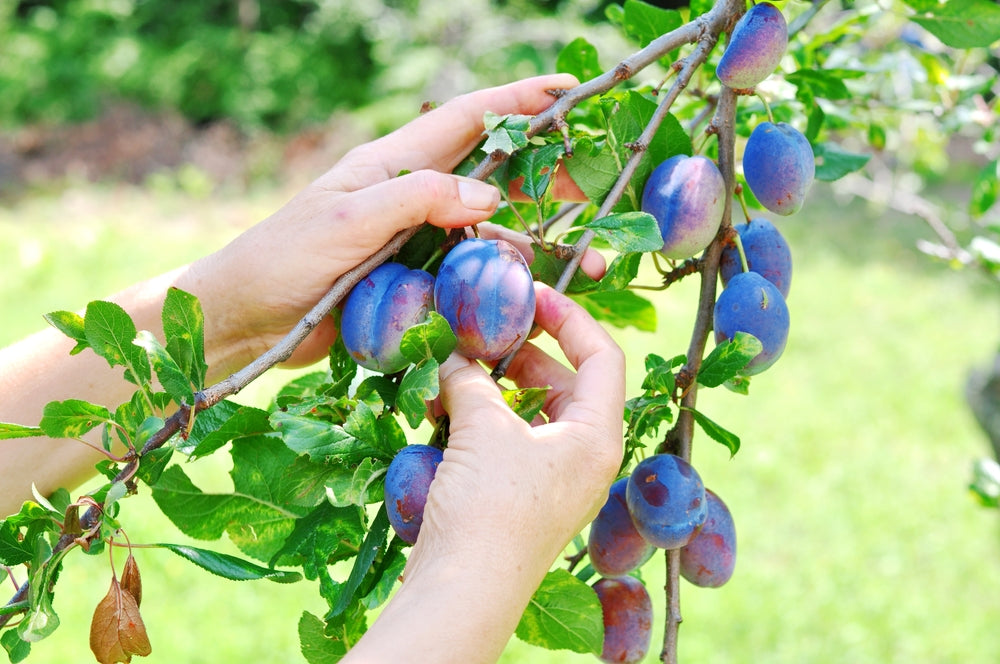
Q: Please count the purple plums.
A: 12